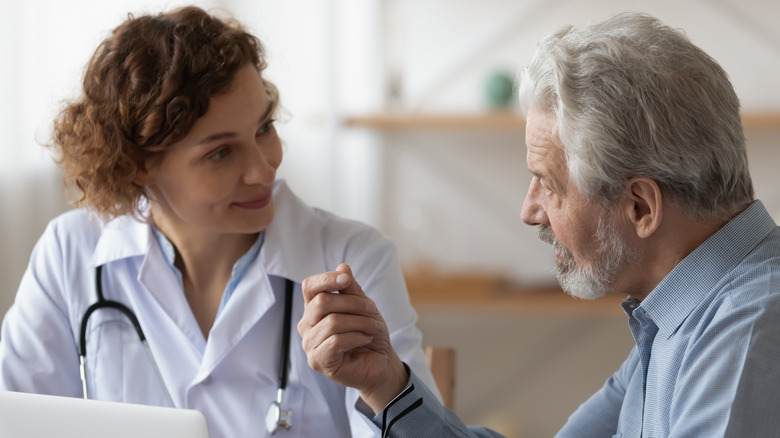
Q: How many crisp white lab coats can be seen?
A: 1